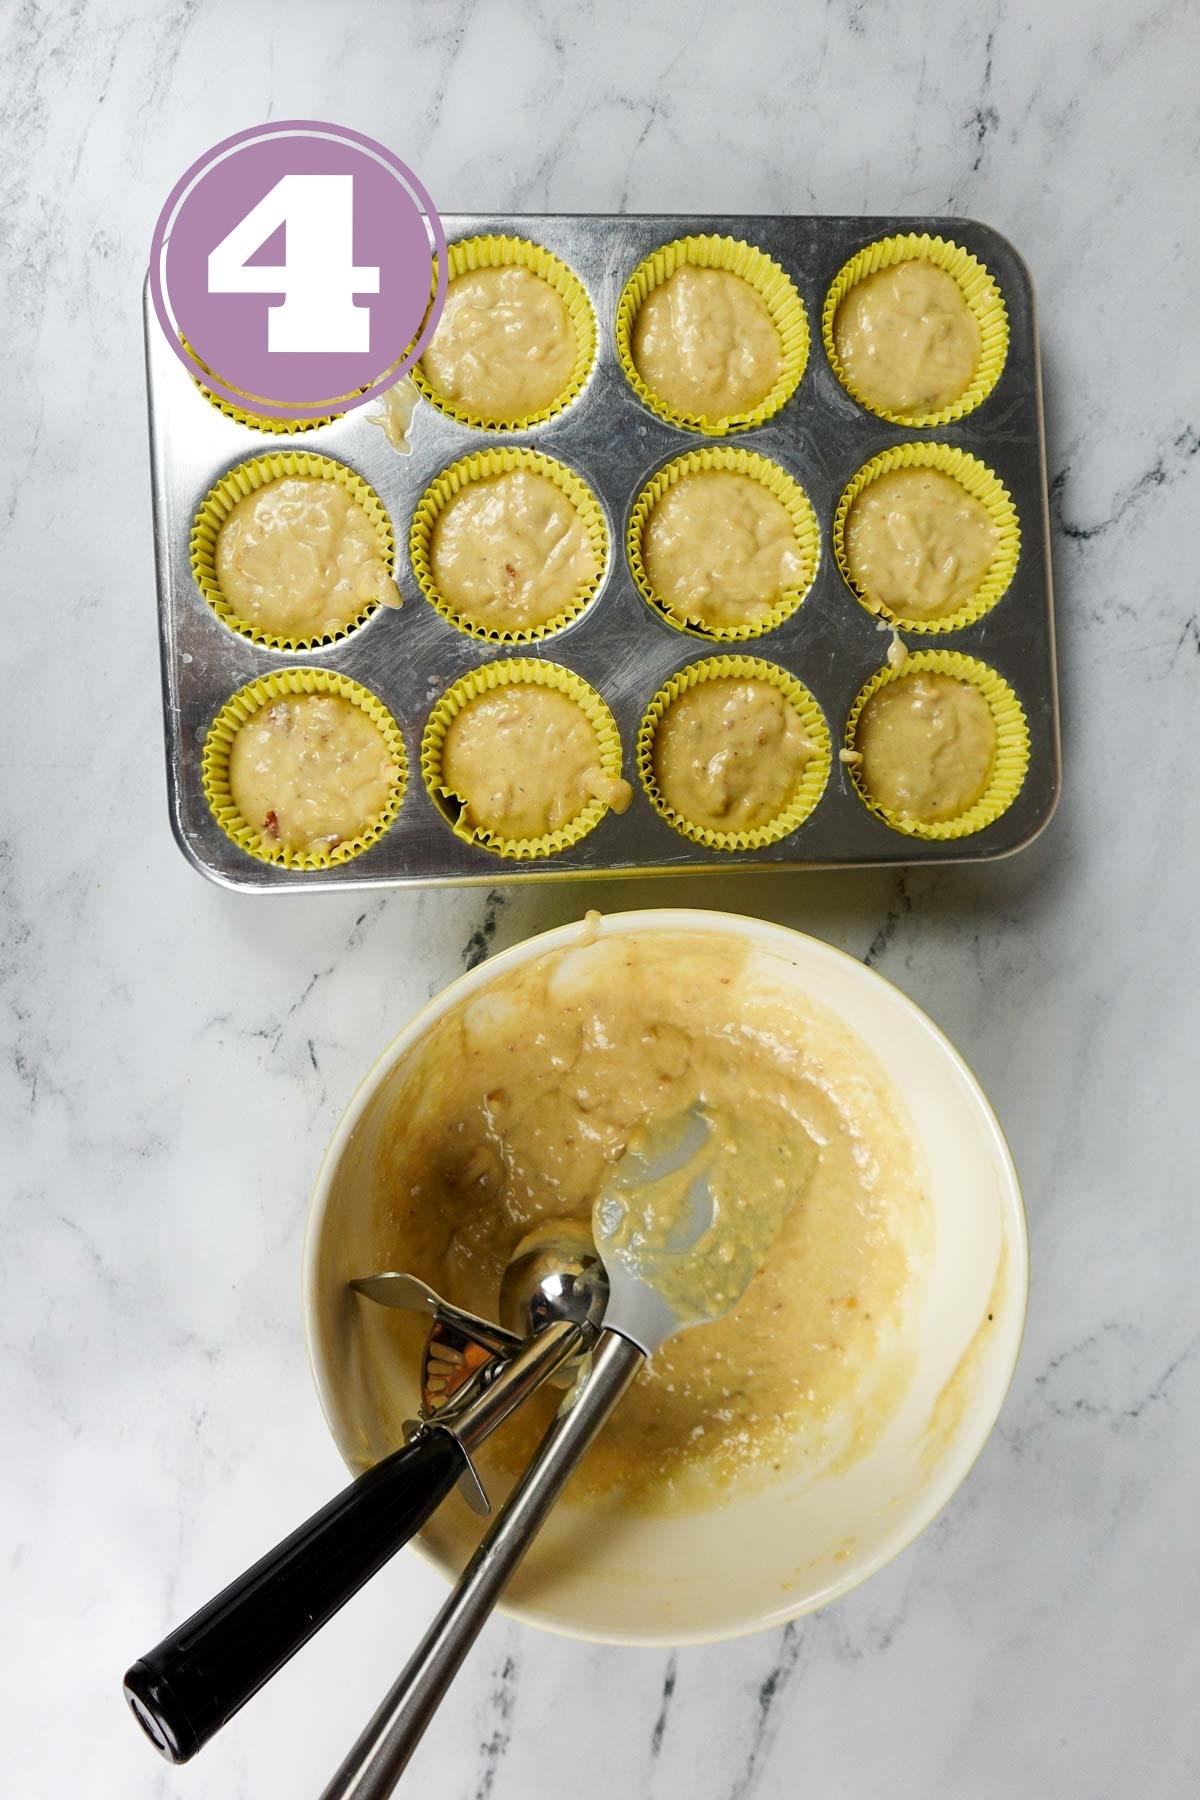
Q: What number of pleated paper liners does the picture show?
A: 12